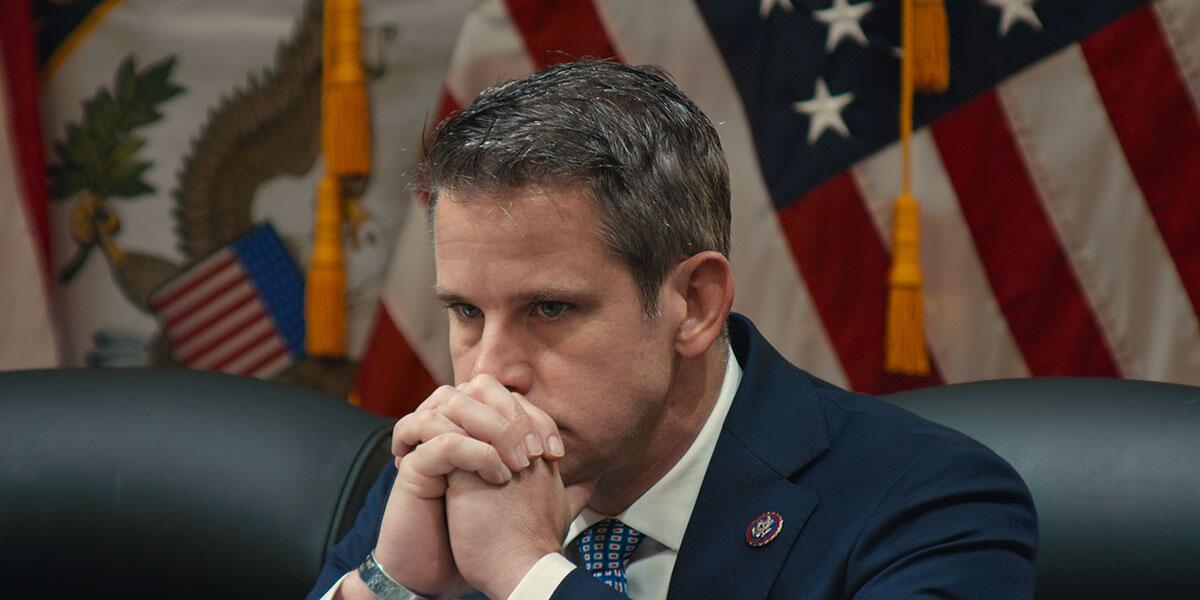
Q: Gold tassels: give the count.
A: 4